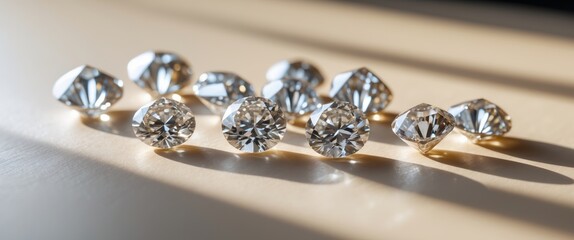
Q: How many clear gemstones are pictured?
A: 11